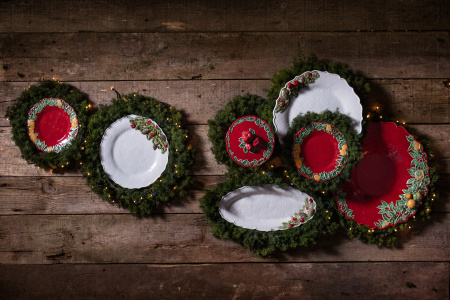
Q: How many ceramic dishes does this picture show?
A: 7